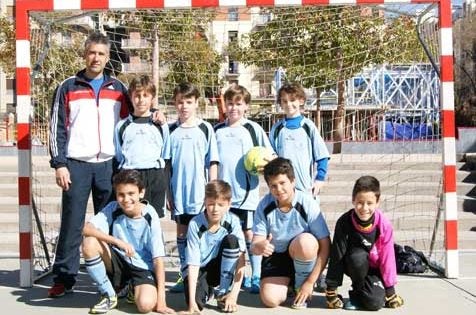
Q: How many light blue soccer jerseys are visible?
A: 7